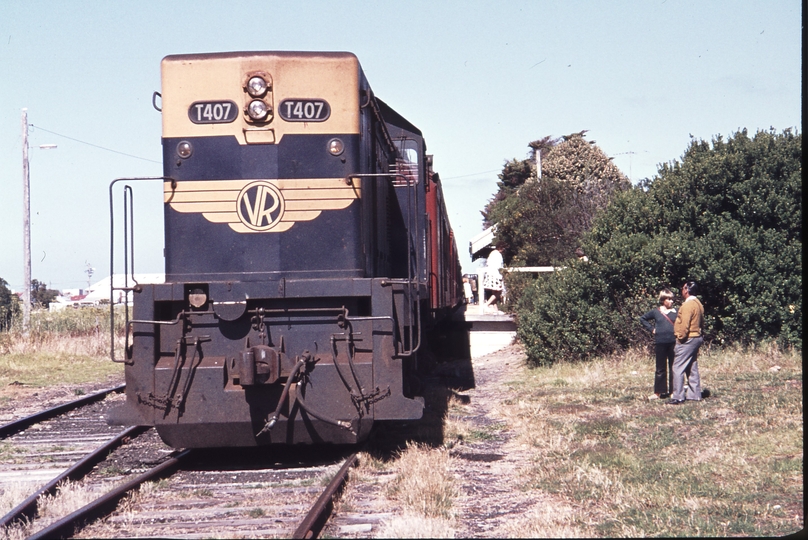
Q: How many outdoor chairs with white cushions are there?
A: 0